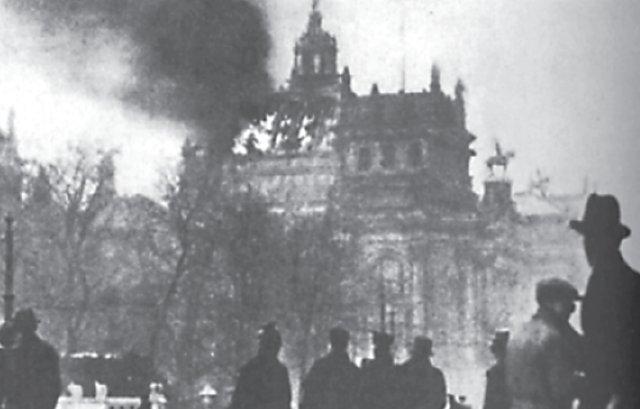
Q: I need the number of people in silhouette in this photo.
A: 9